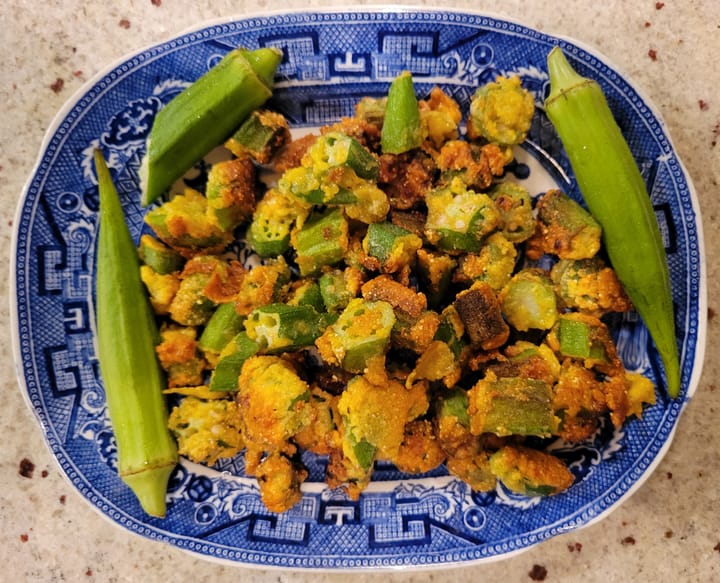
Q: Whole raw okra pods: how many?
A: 2